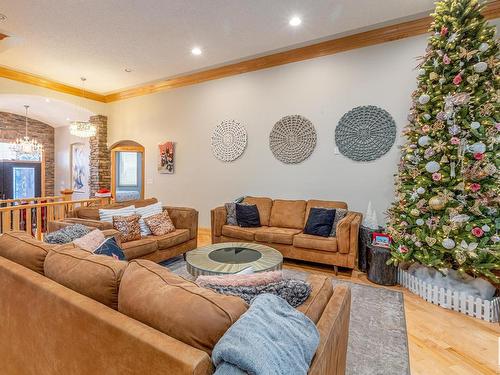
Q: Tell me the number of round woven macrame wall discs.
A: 3